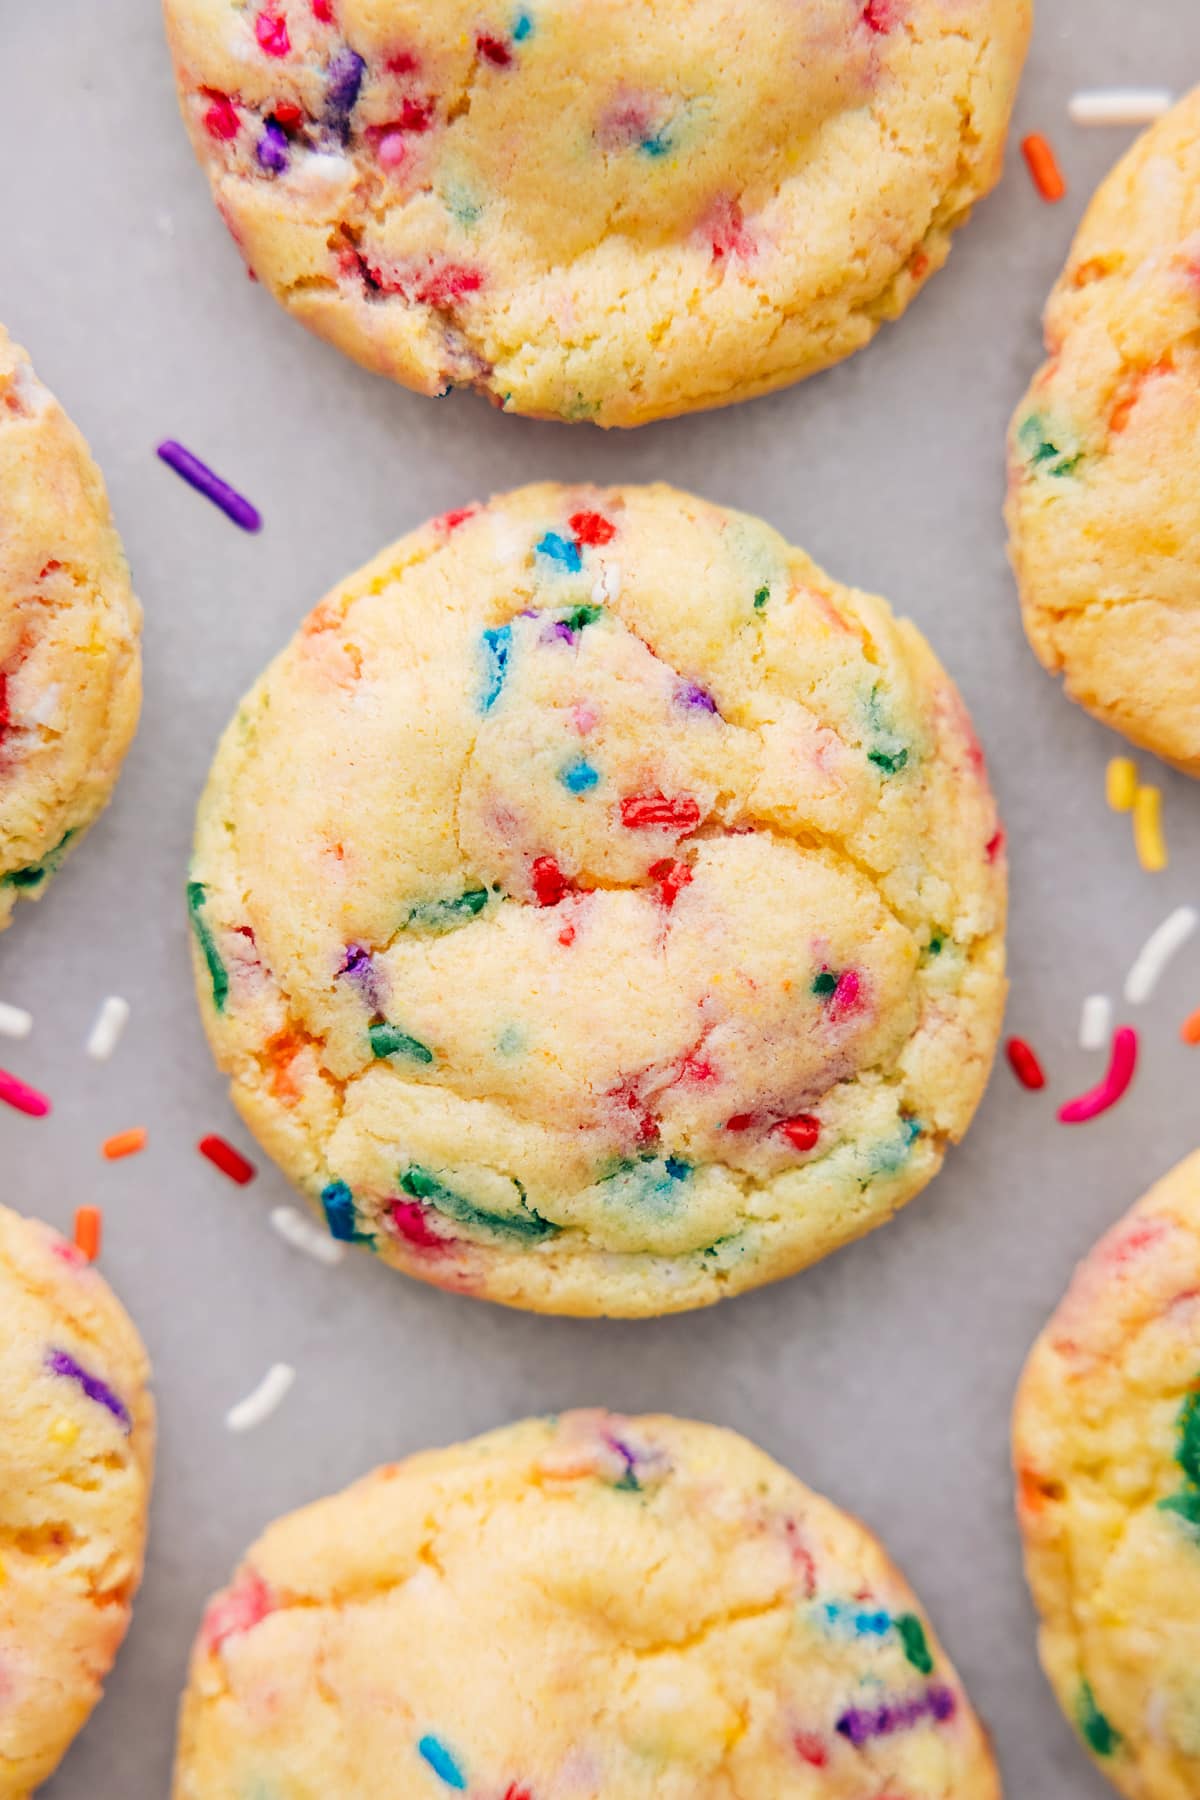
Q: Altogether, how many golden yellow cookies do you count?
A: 7